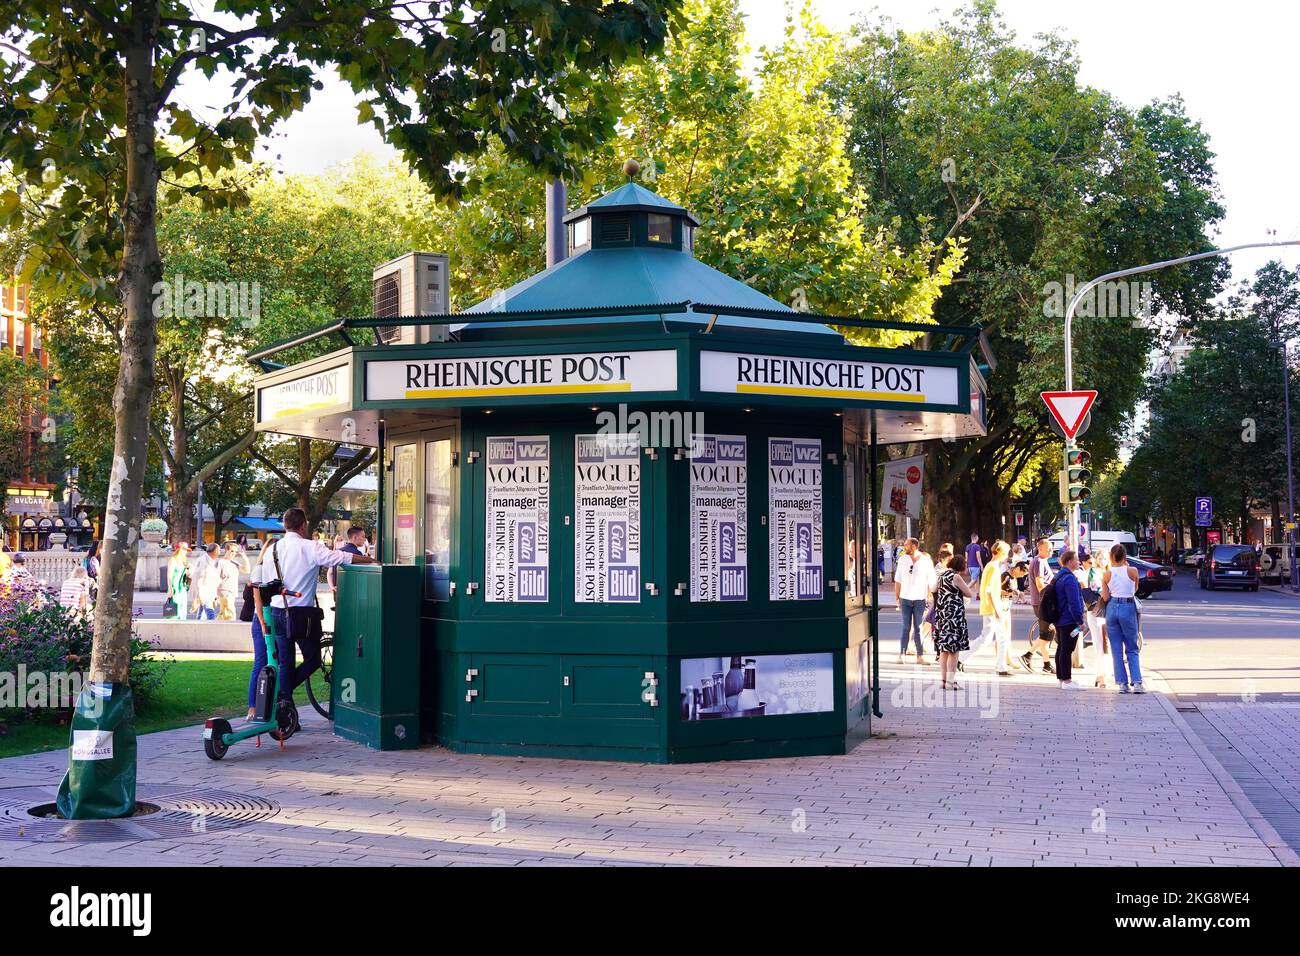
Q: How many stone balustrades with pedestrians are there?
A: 1